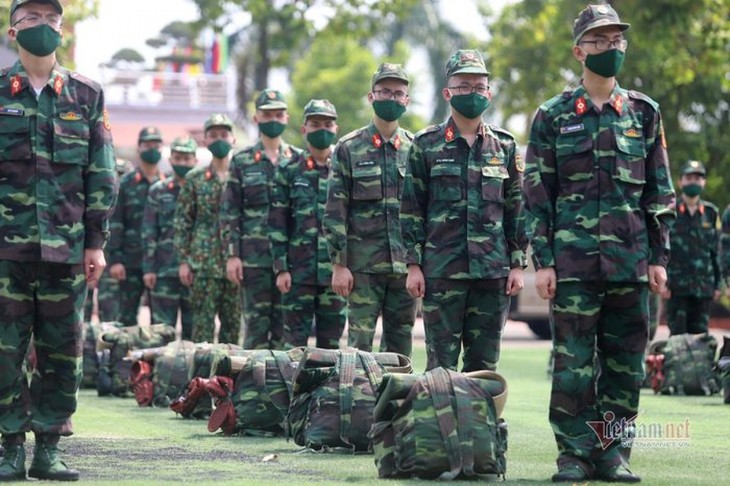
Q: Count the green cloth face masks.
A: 10